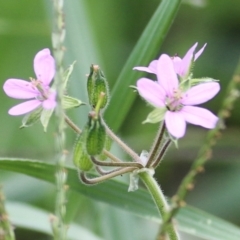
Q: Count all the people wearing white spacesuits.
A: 0